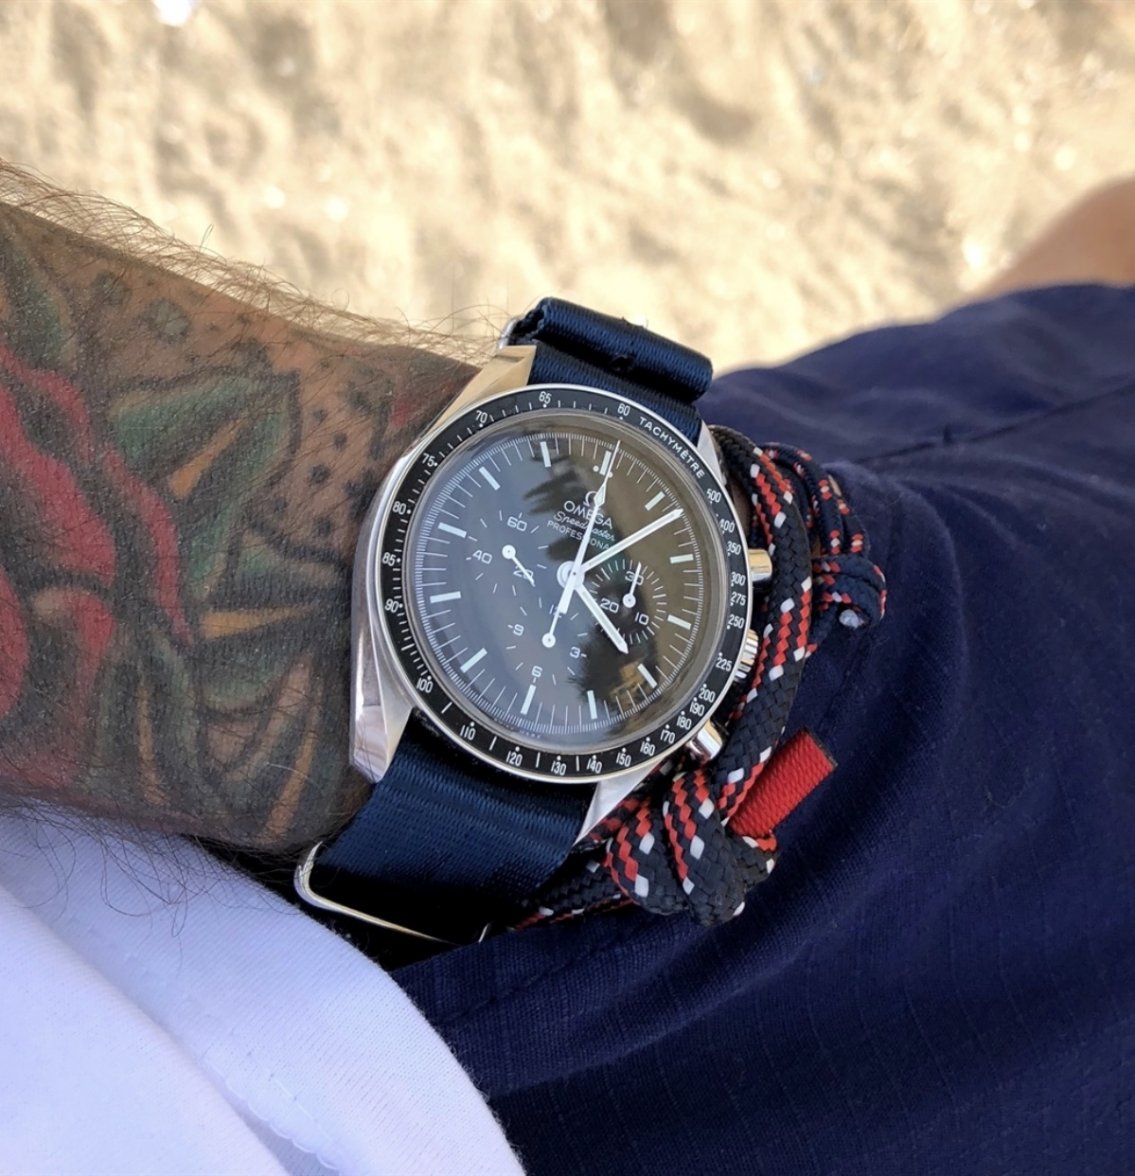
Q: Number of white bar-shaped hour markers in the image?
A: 12